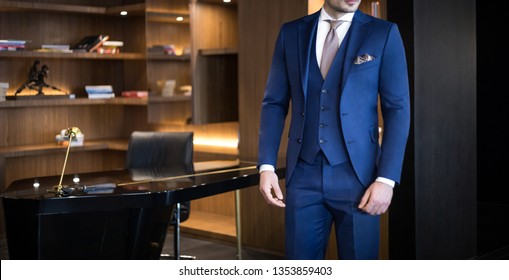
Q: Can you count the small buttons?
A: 6